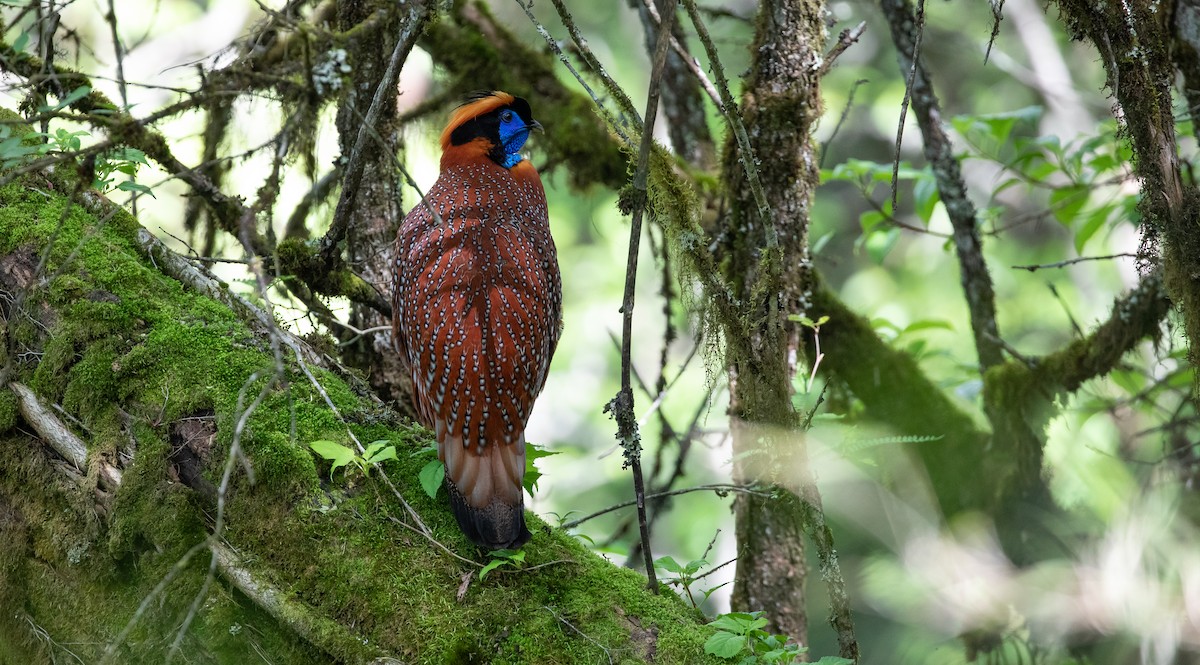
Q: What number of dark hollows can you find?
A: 1